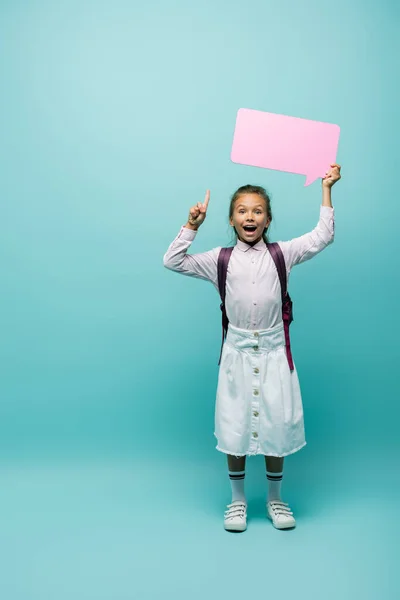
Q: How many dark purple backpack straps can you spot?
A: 2